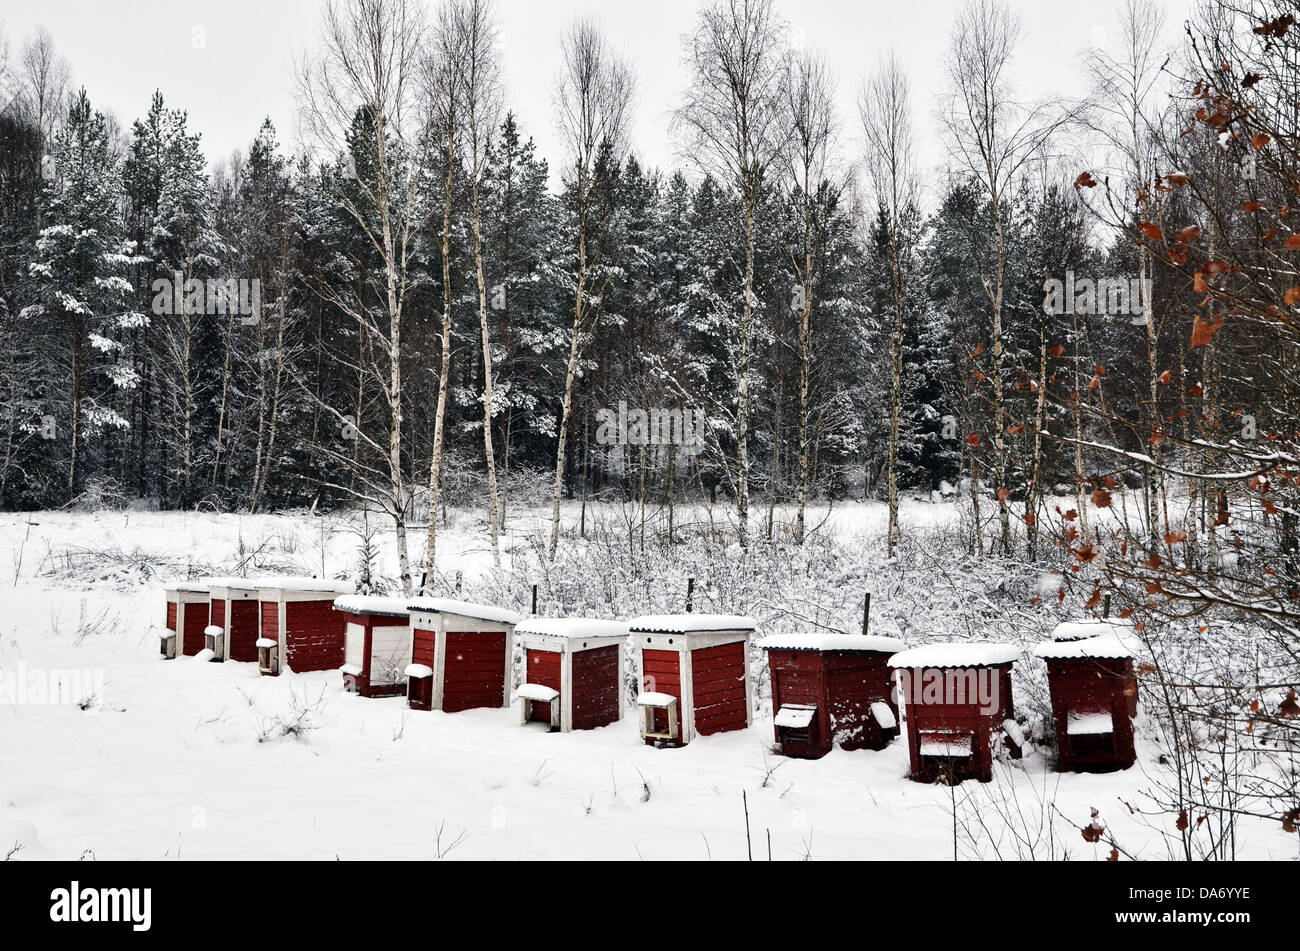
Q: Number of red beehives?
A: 10